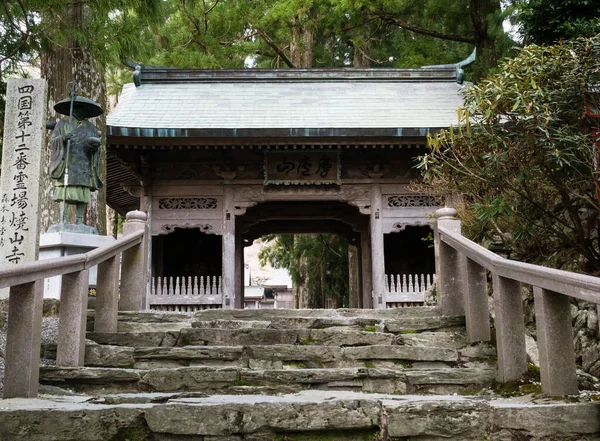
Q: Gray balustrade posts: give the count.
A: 8